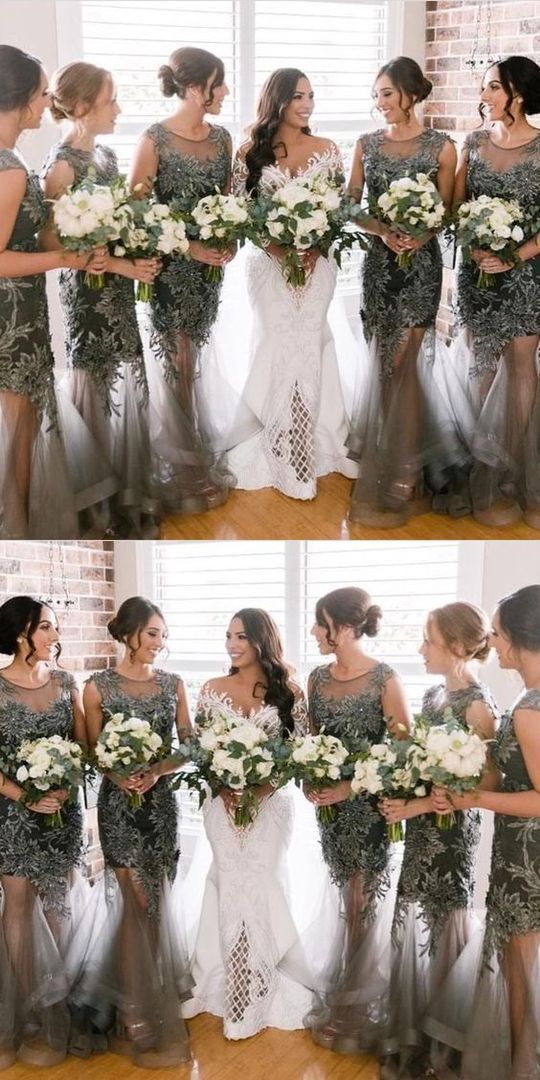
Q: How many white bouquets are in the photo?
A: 12